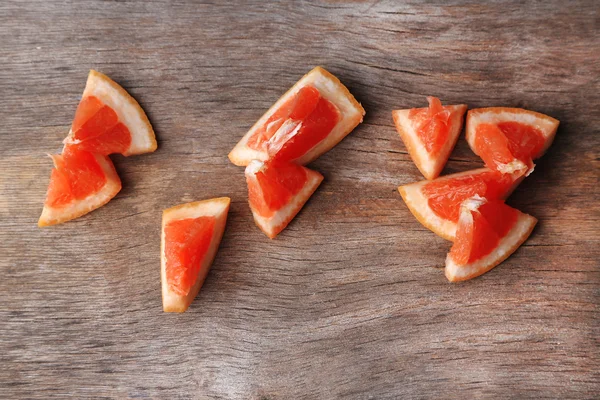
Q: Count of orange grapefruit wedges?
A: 9